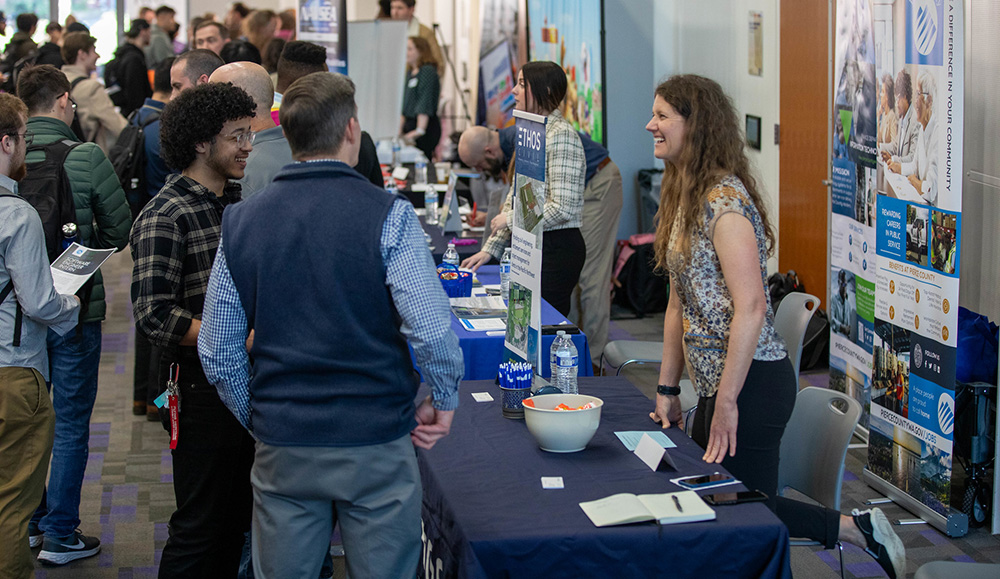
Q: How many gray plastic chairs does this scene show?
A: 4